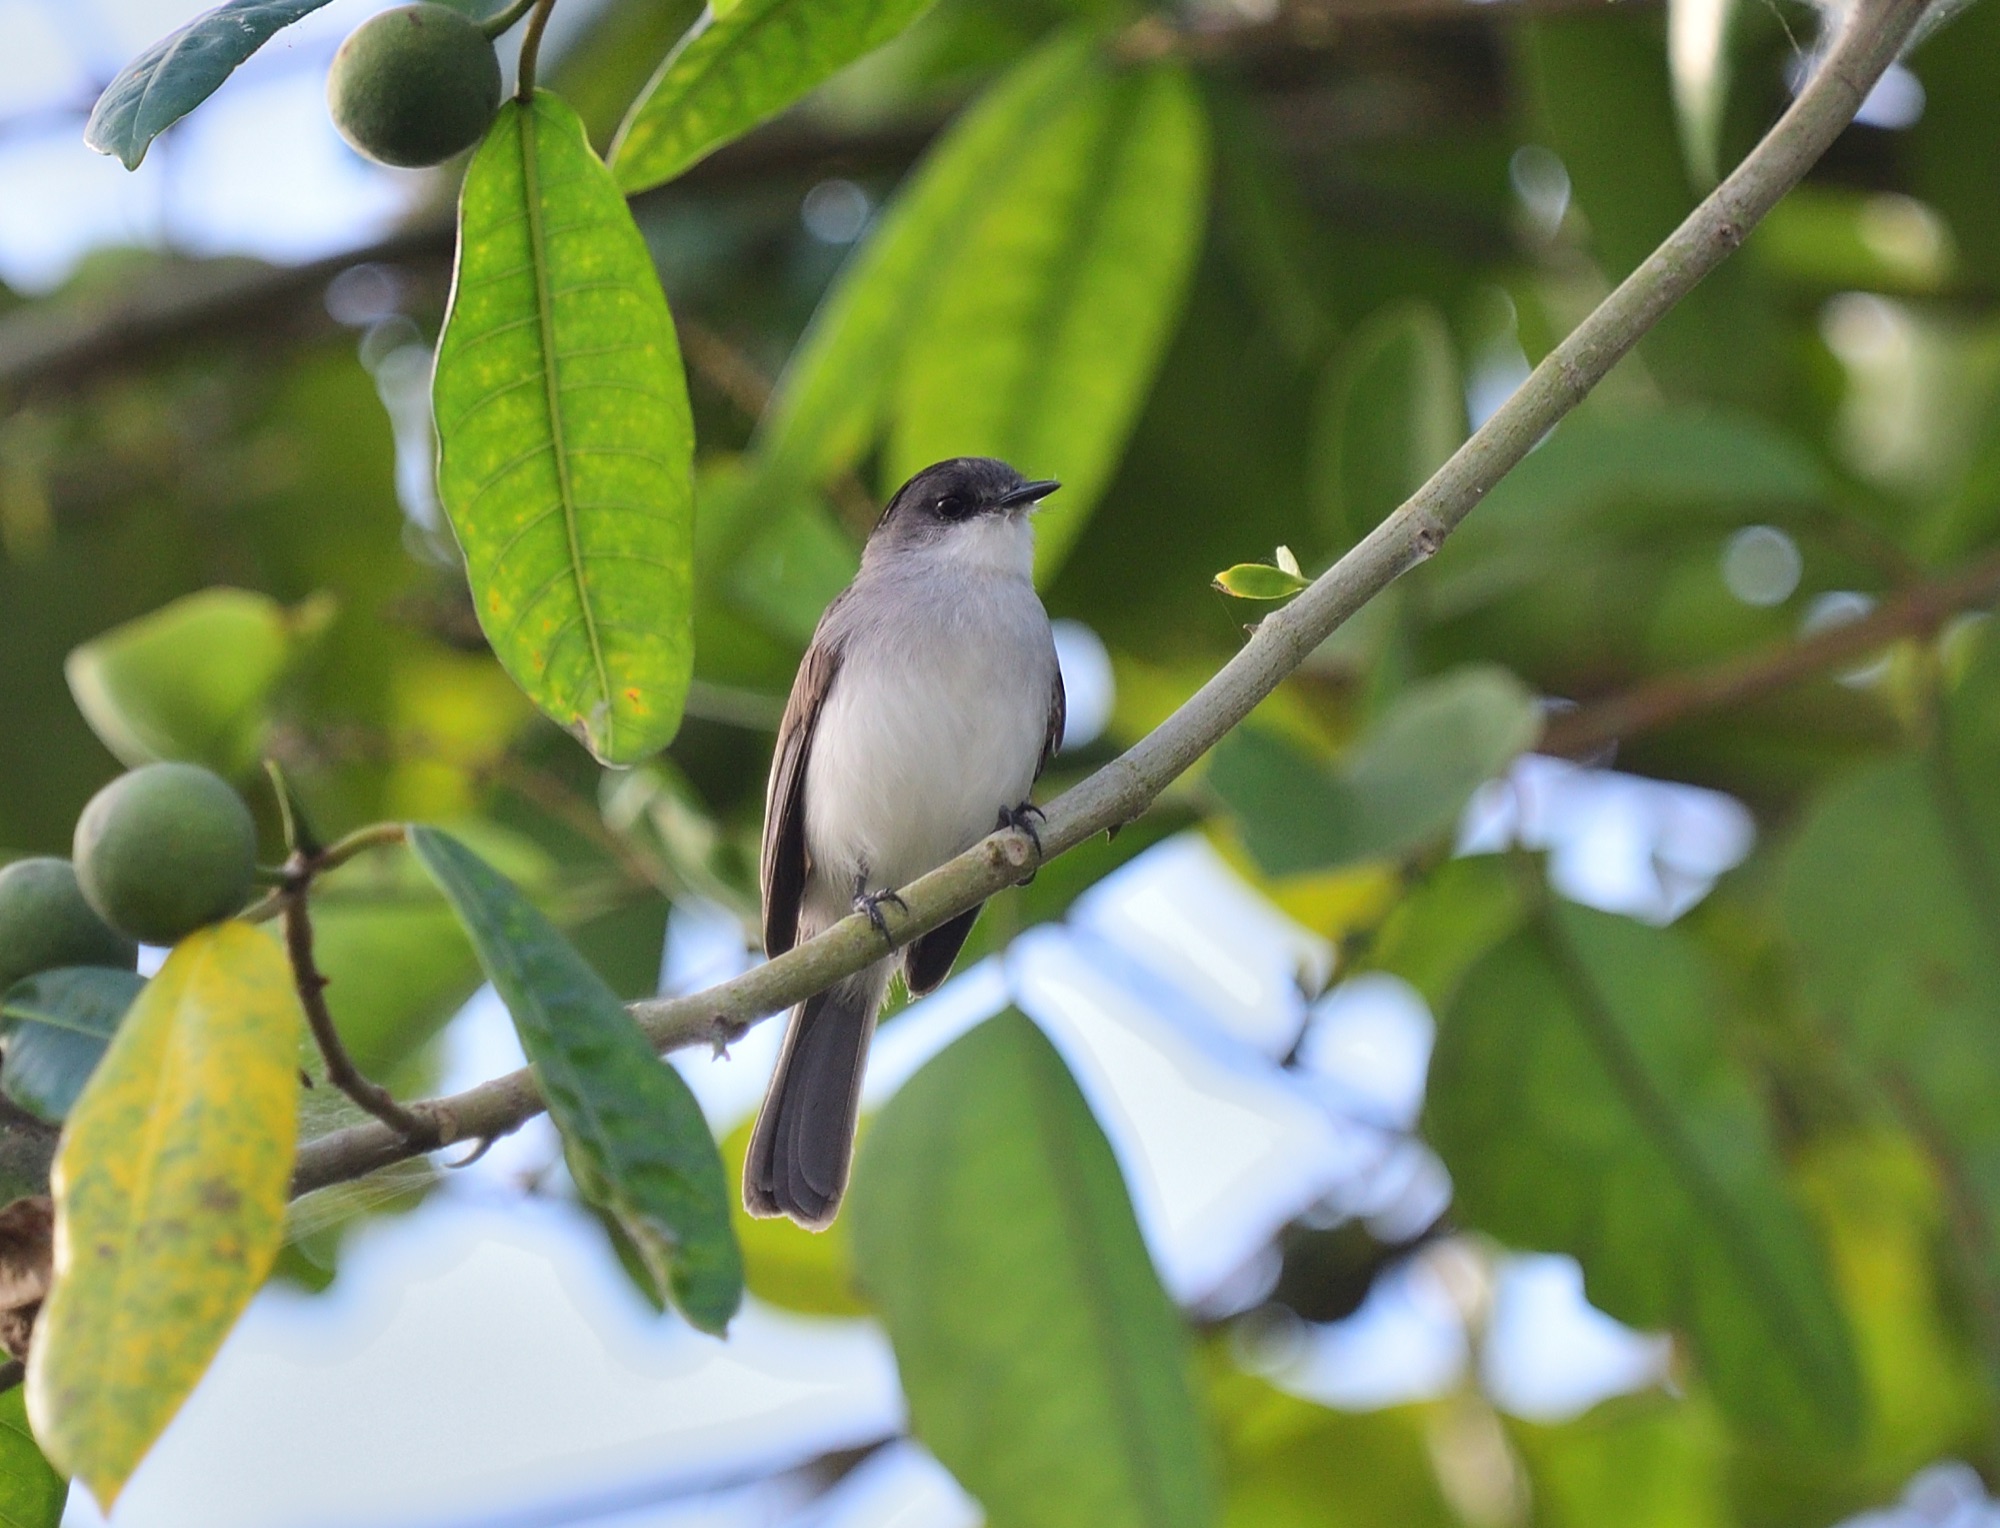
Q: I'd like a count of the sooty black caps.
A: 1